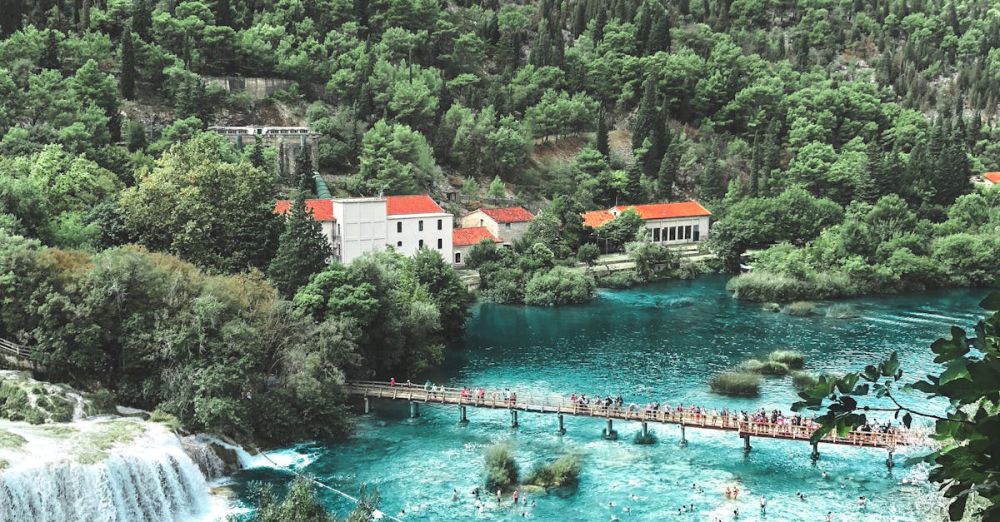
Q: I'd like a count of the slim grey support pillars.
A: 11